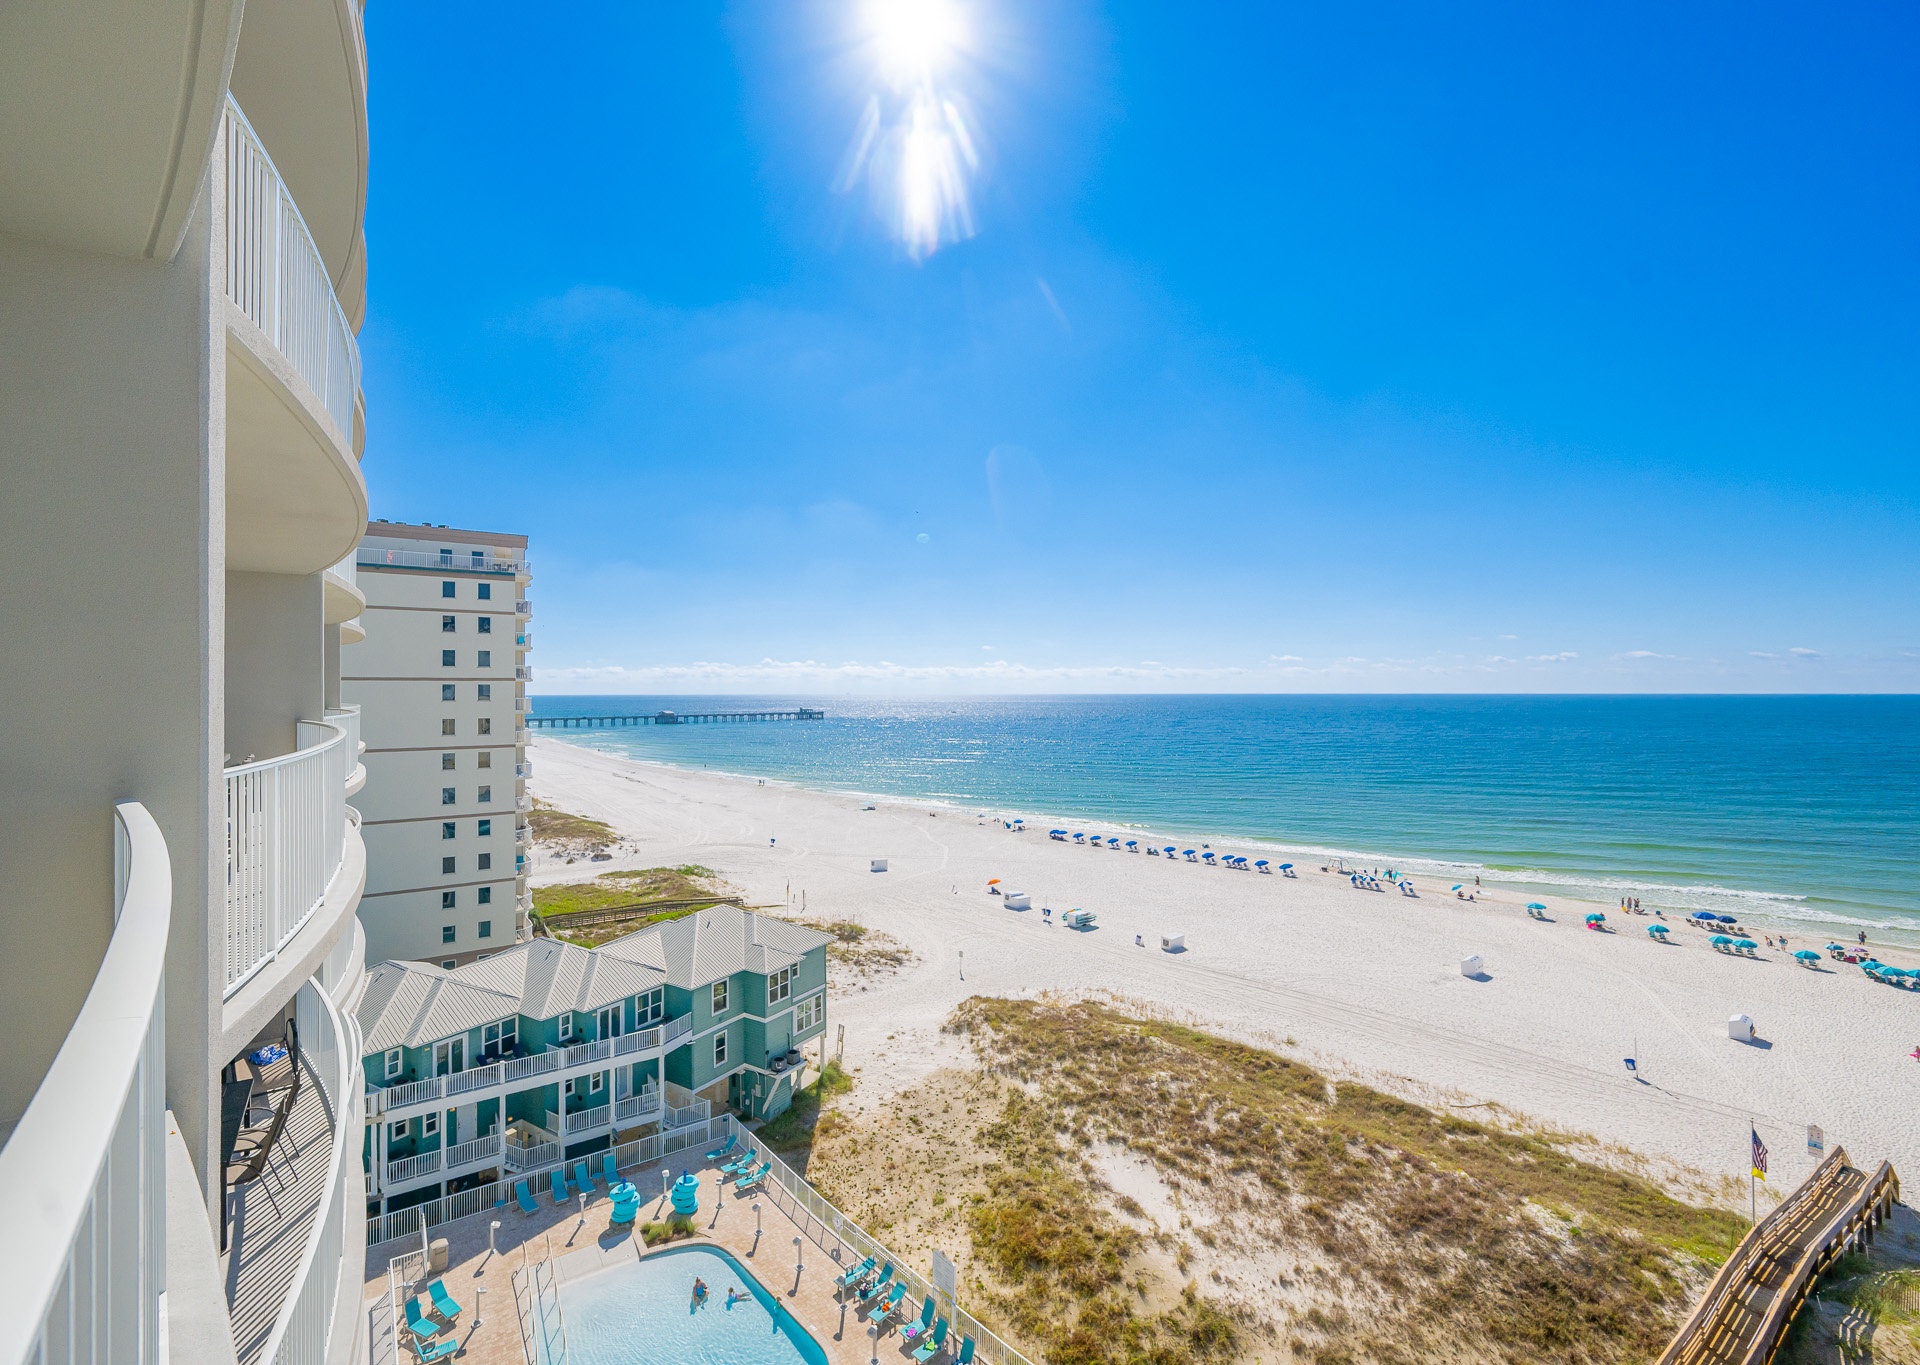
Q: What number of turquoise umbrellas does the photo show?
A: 11